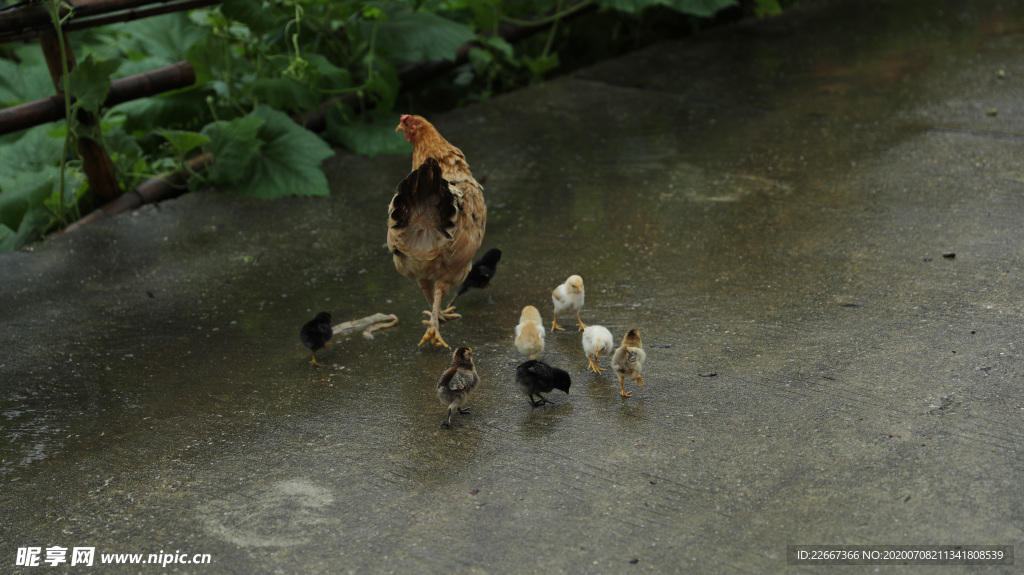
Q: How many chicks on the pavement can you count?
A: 8